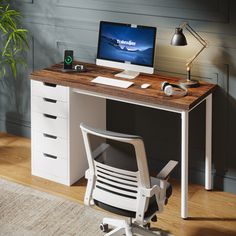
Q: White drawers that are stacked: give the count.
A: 5